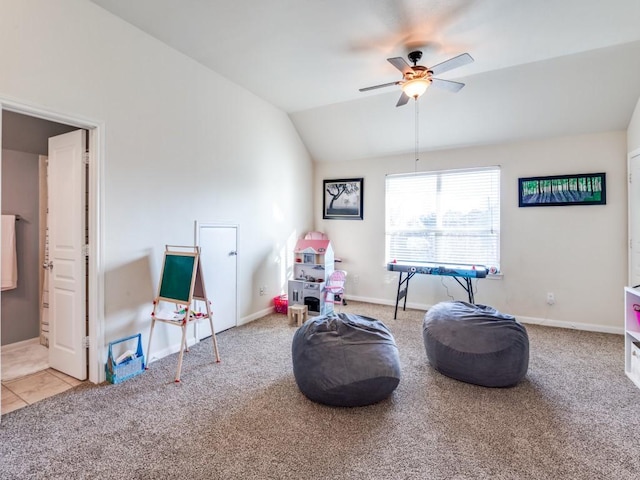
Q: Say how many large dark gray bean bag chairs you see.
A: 2